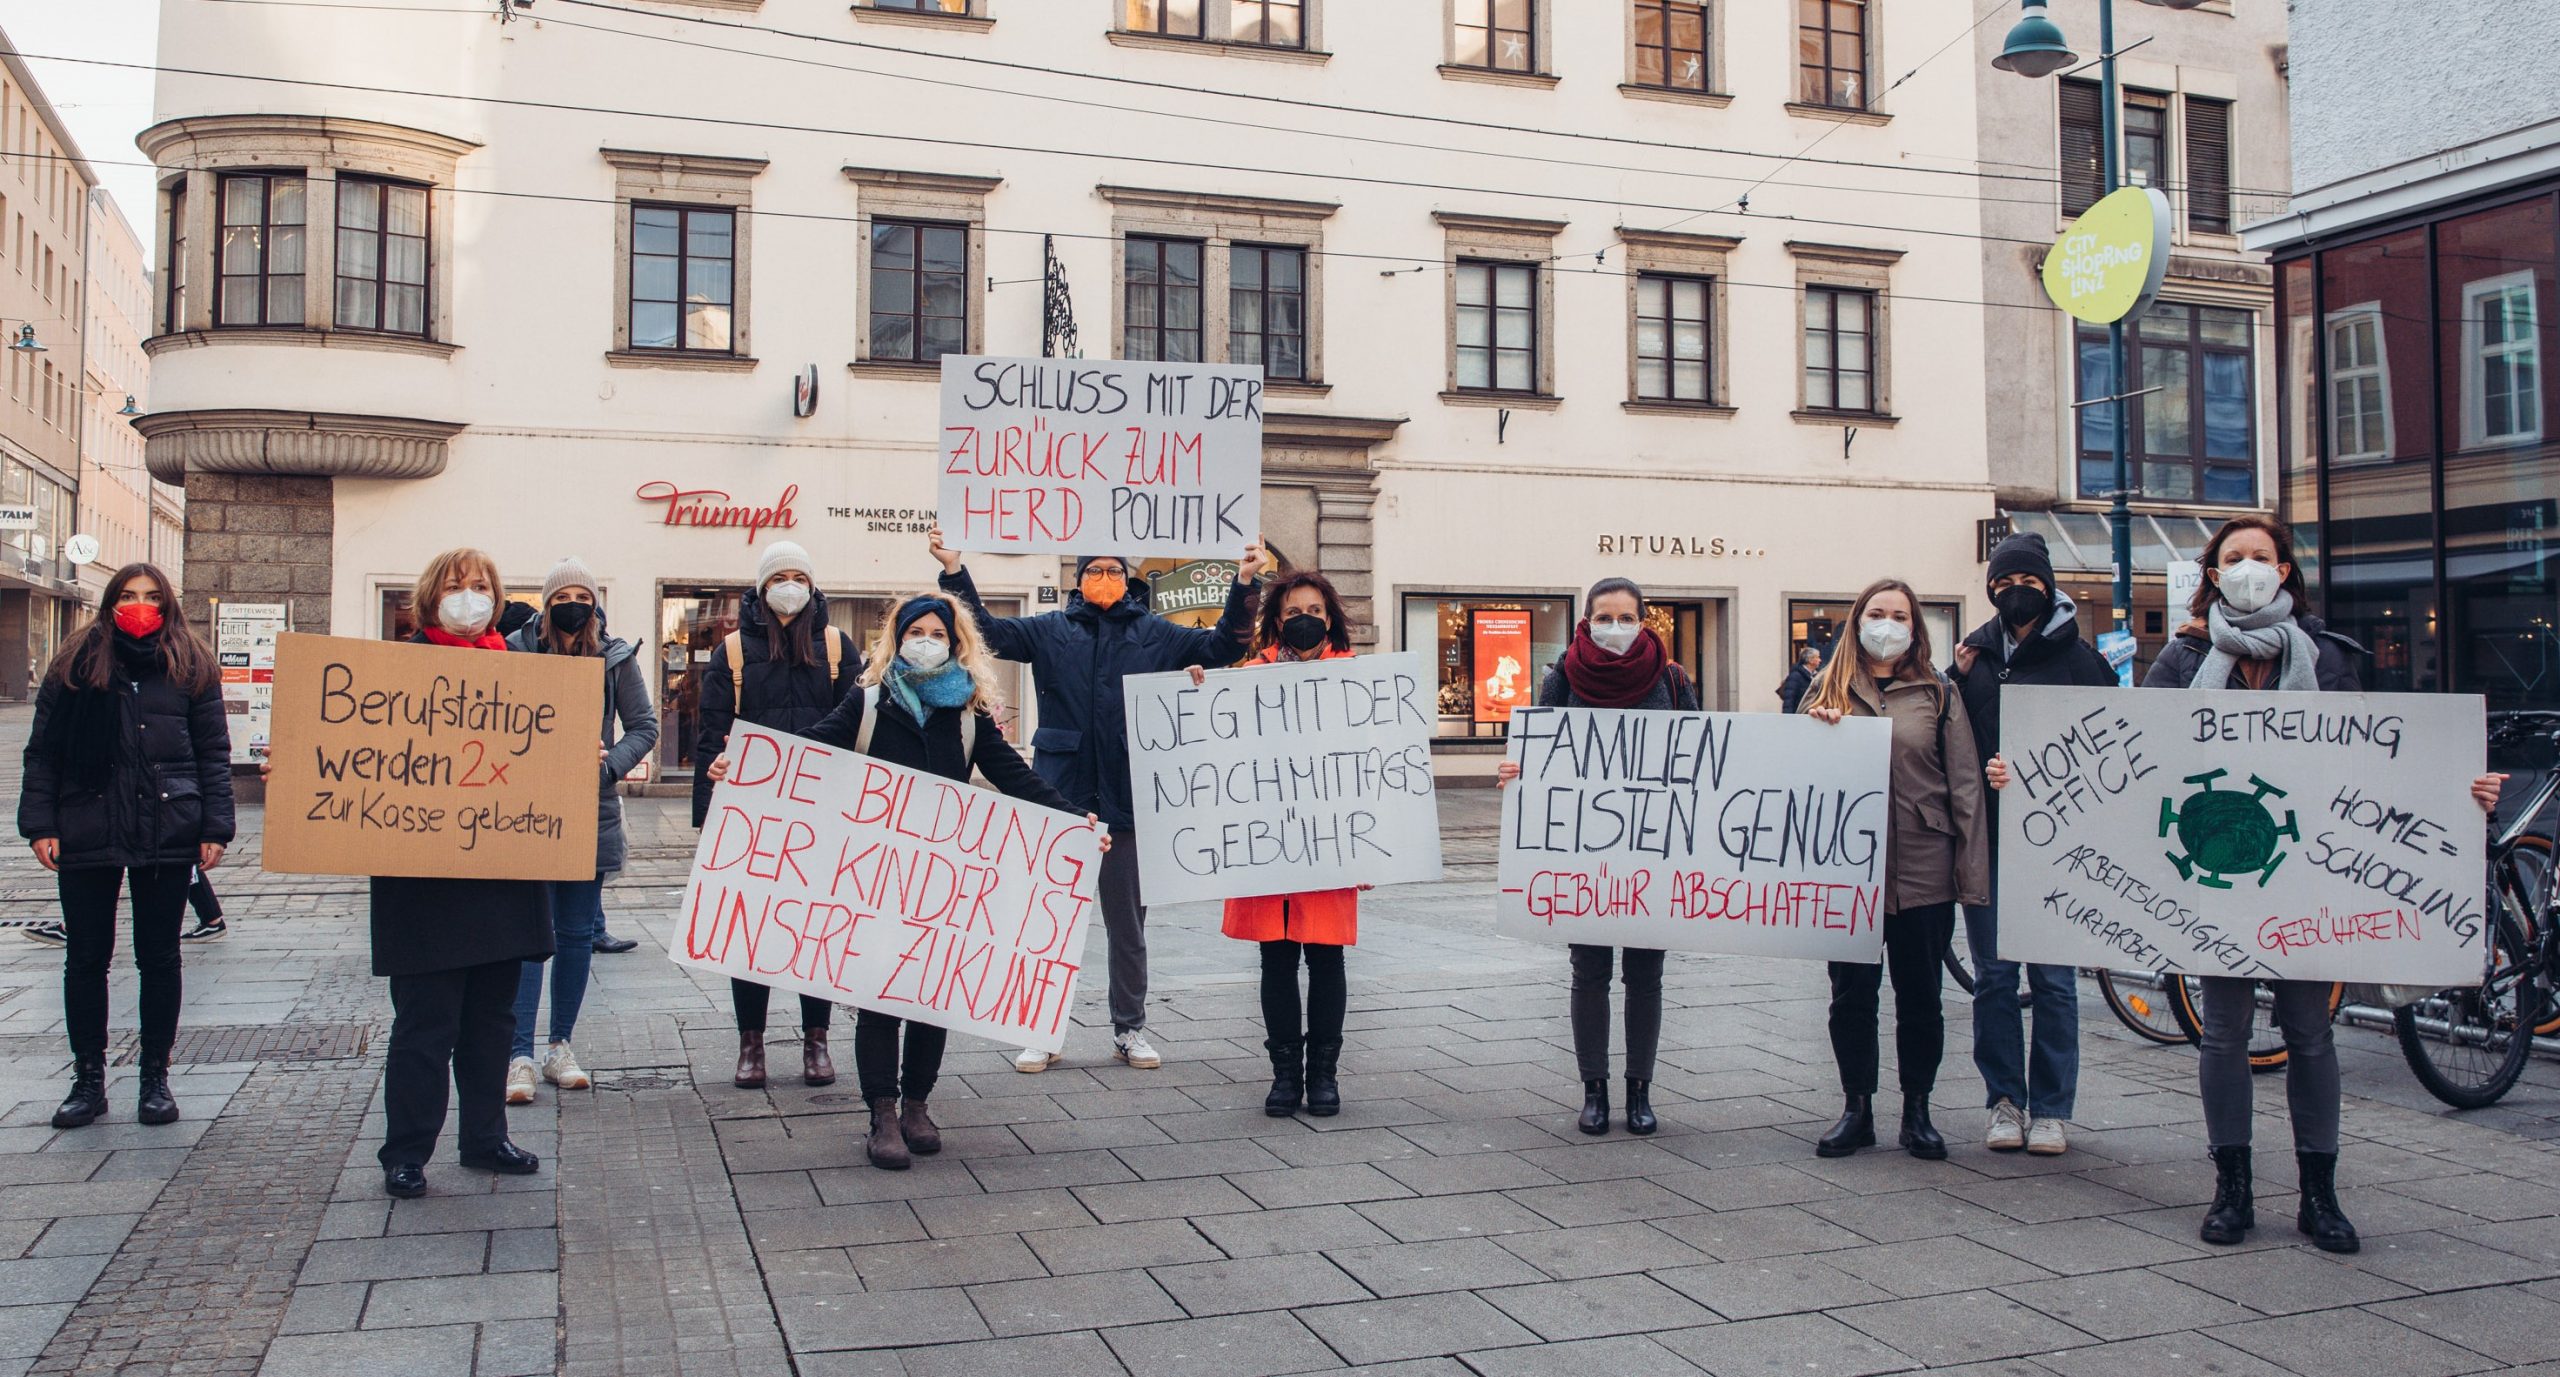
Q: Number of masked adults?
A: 11